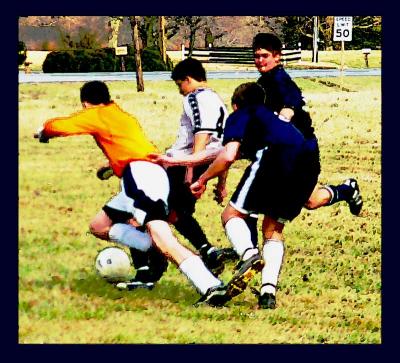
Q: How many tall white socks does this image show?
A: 4